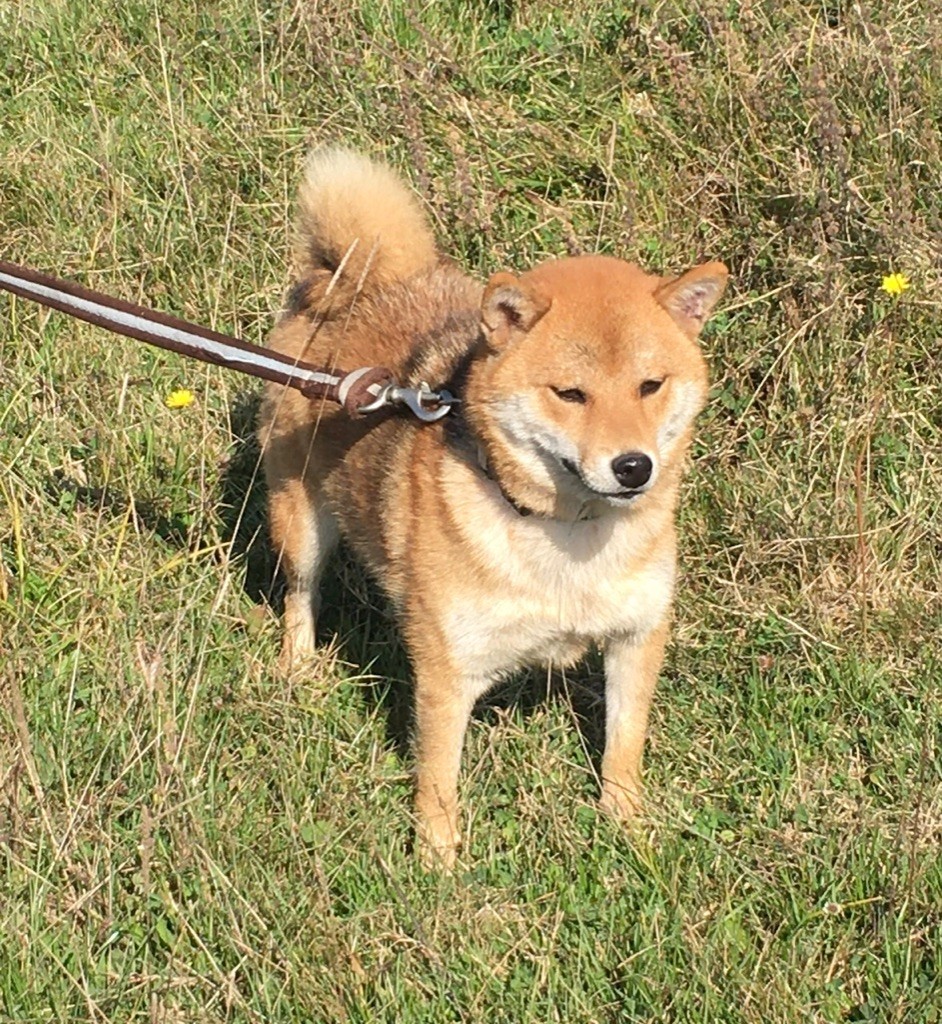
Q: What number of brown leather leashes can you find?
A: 1